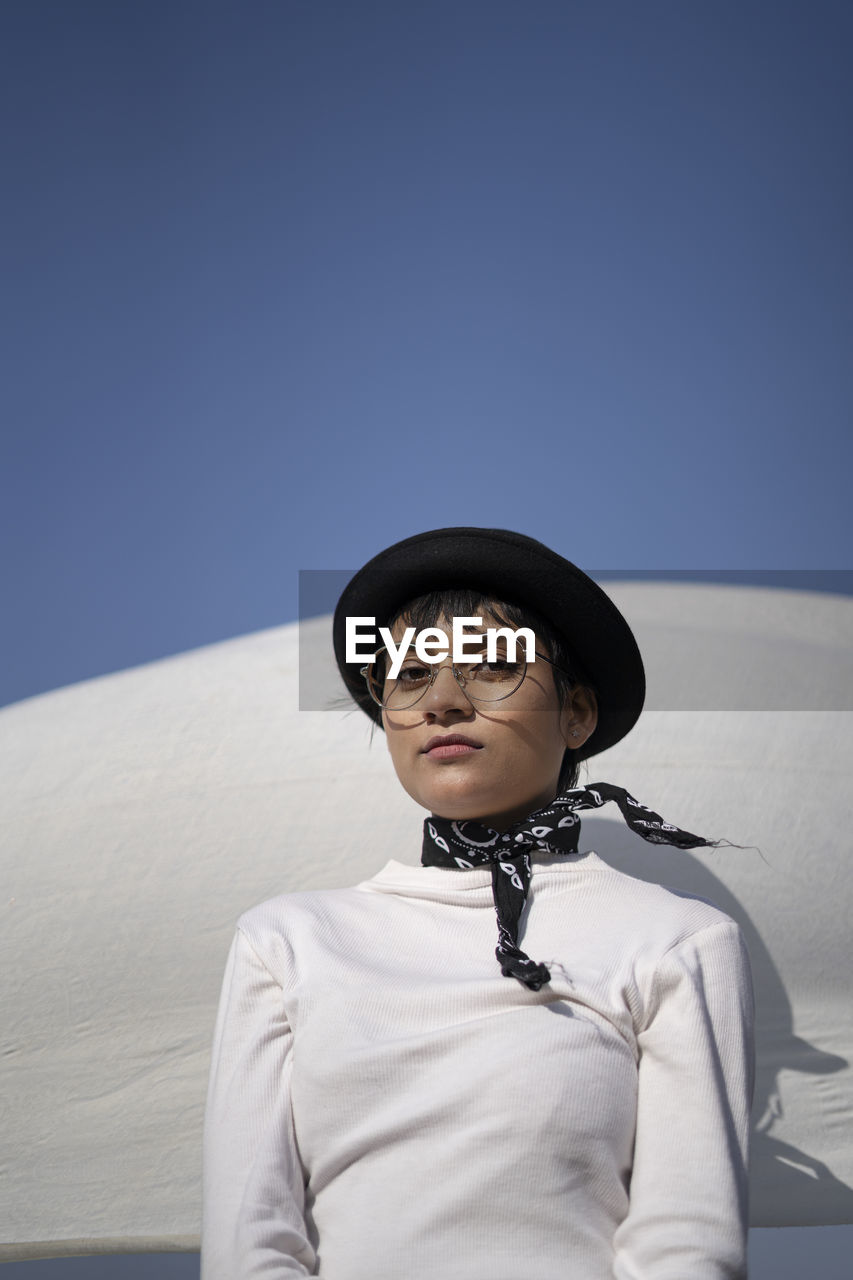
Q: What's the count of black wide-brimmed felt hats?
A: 1